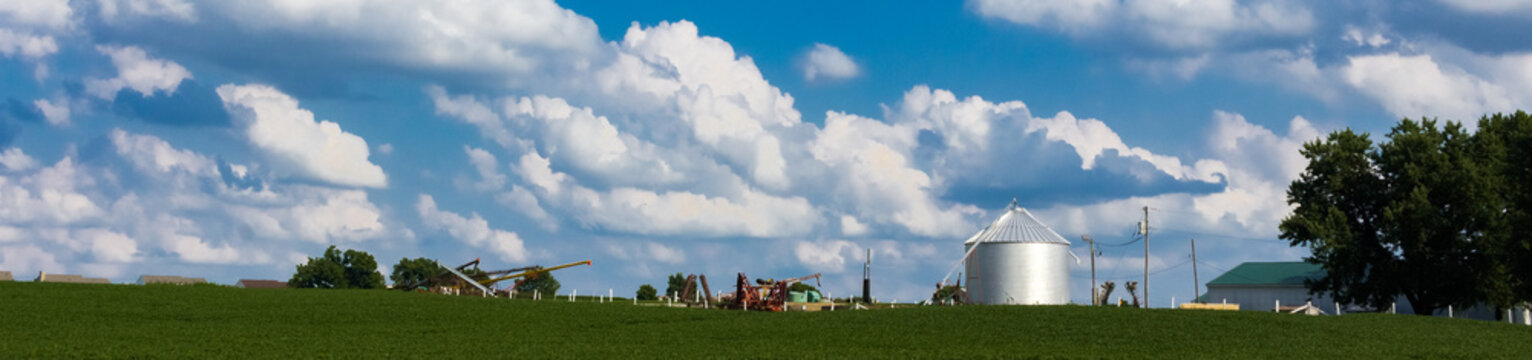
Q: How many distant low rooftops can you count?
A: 4